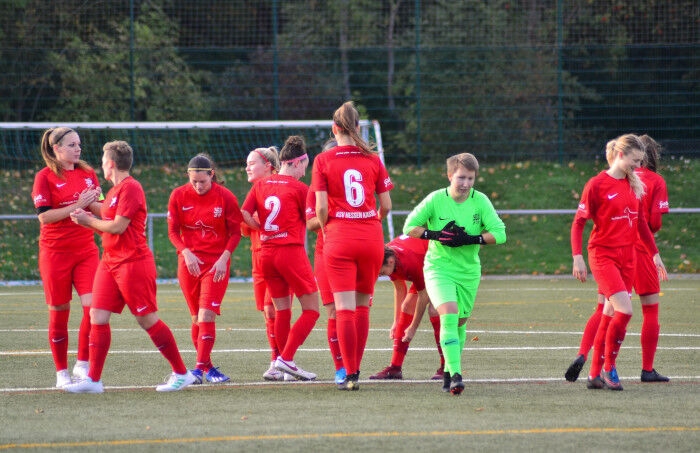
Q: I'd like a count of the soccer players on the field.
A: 11